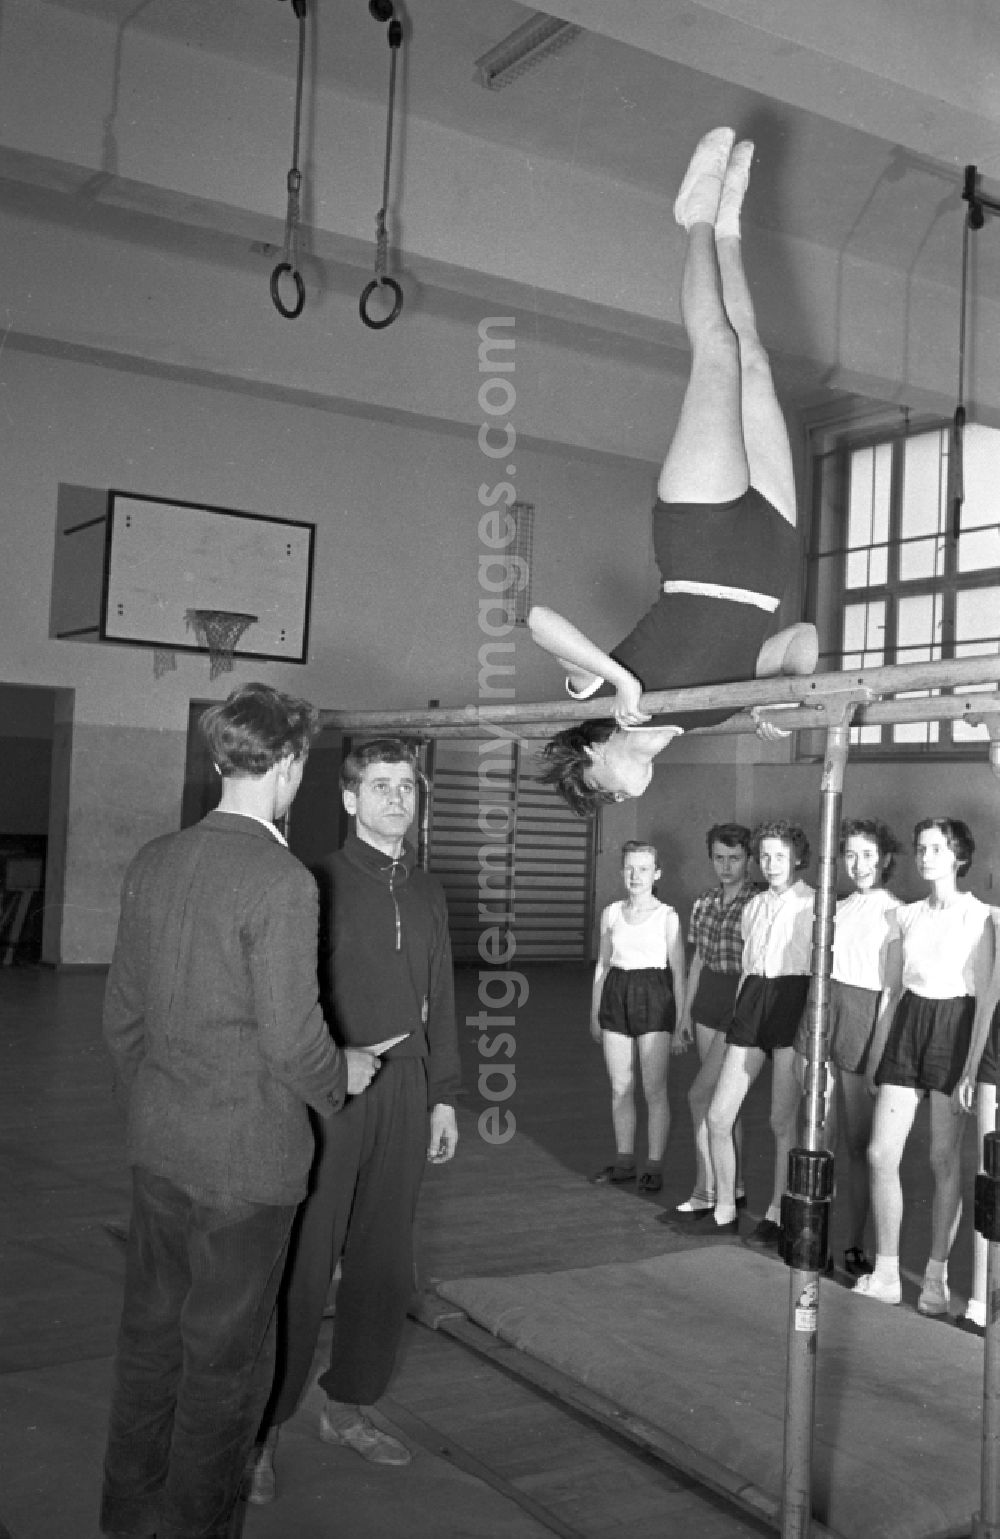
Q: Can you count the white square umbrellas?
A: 0